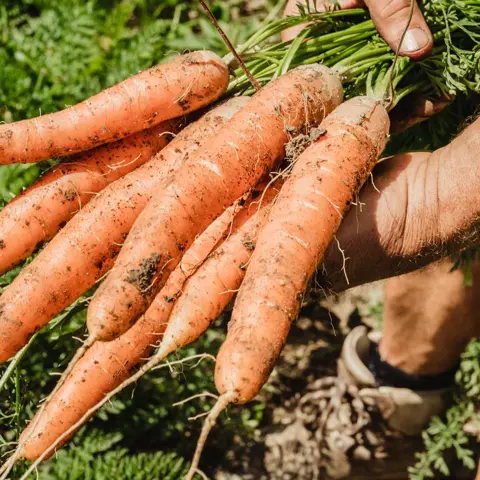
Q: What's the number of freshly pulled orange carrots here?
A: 7